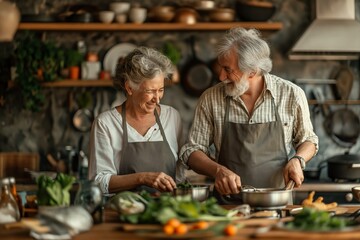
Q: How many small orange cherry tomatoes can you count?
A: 5